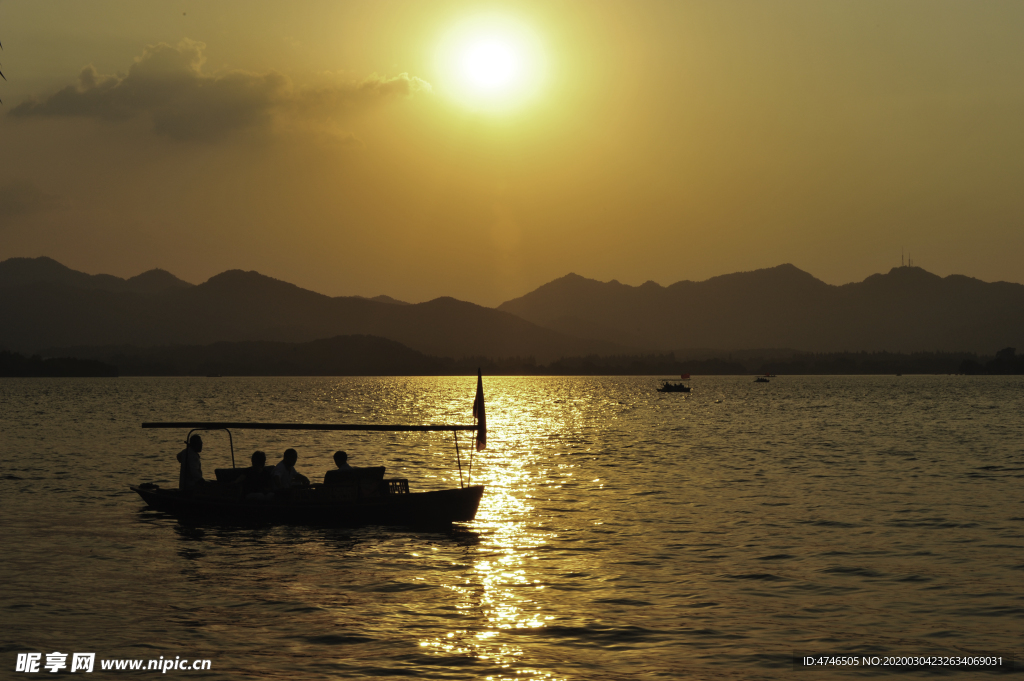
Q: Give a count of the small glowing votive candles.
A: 0